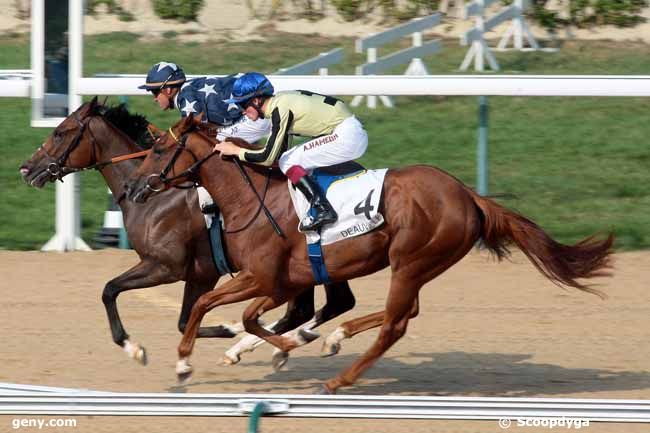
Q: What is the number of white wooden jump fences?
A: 3